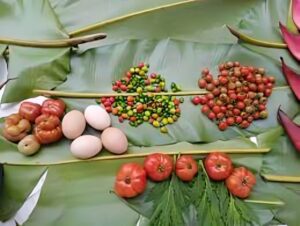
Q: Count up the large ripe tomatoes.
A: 5